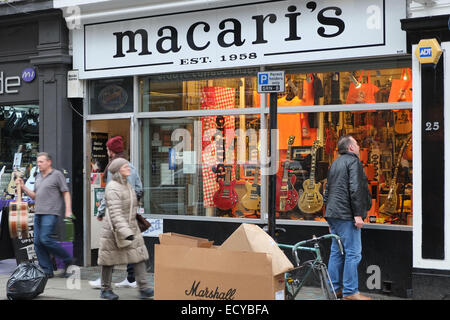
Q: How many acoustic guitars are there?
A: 1